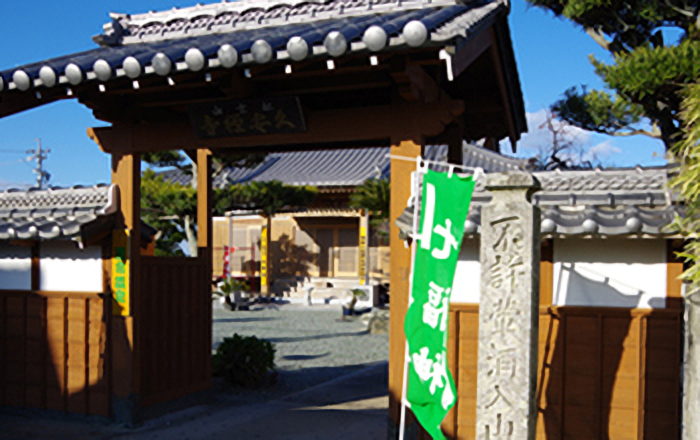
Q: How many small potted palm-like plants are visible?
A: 2